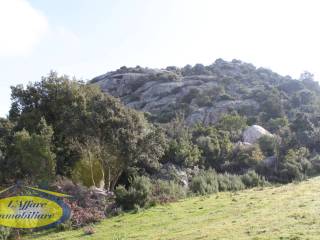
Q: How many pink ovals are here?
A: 0